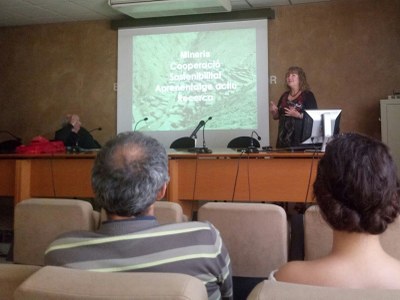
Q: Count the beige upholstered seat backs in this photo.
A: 7